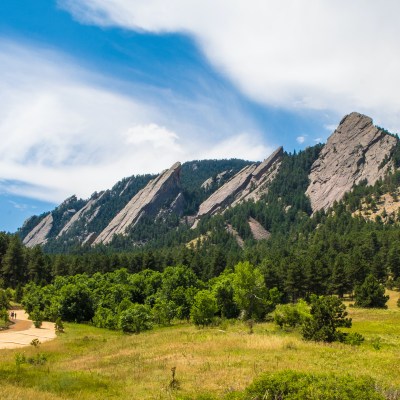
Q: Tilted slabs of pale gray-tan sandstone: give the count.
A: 5